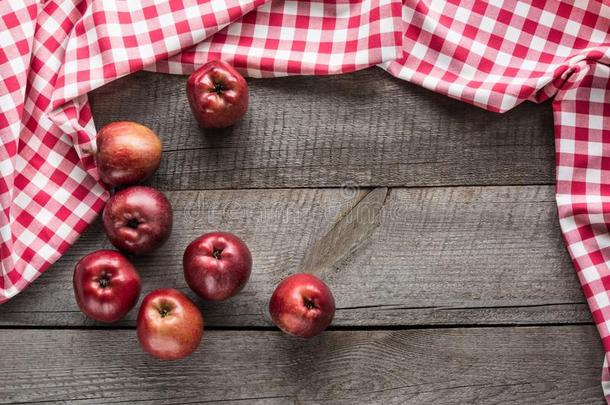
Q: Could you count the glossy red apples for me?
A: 7